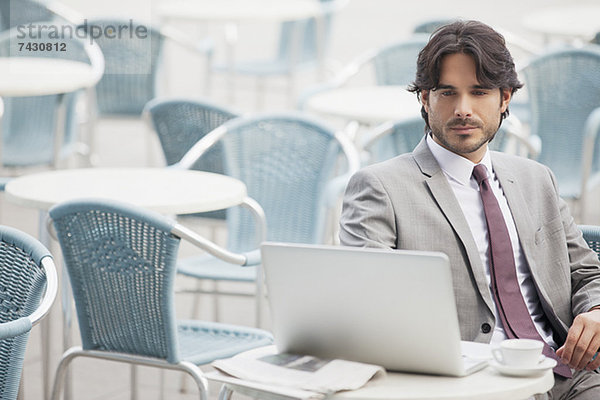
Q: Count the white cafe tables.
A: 6